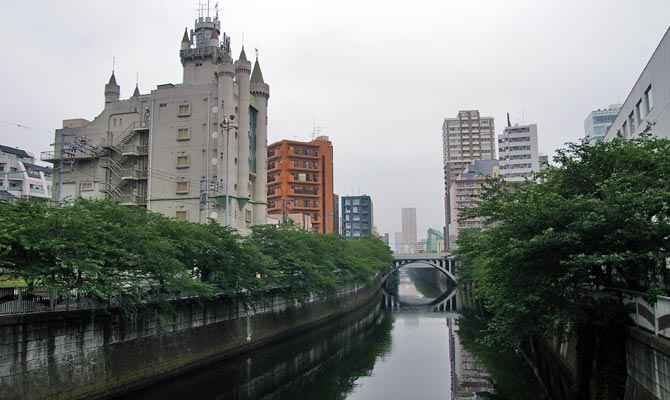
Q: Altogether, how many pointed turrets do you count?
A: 7